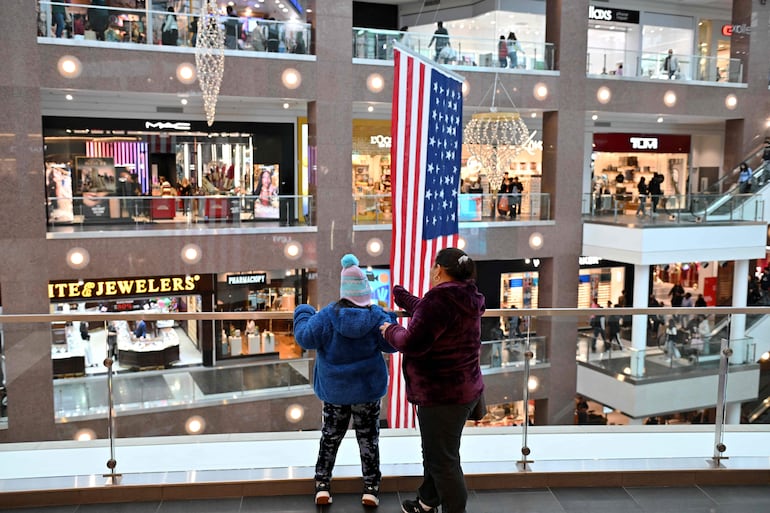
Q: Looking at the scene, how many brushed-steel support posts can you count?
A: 3